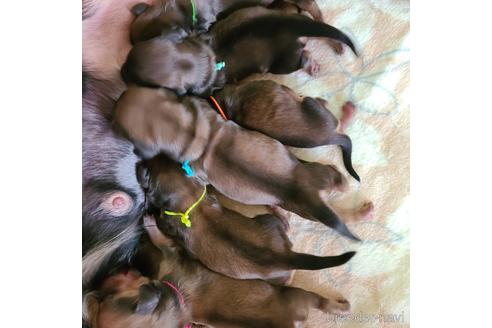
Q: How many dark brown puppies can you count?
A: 6